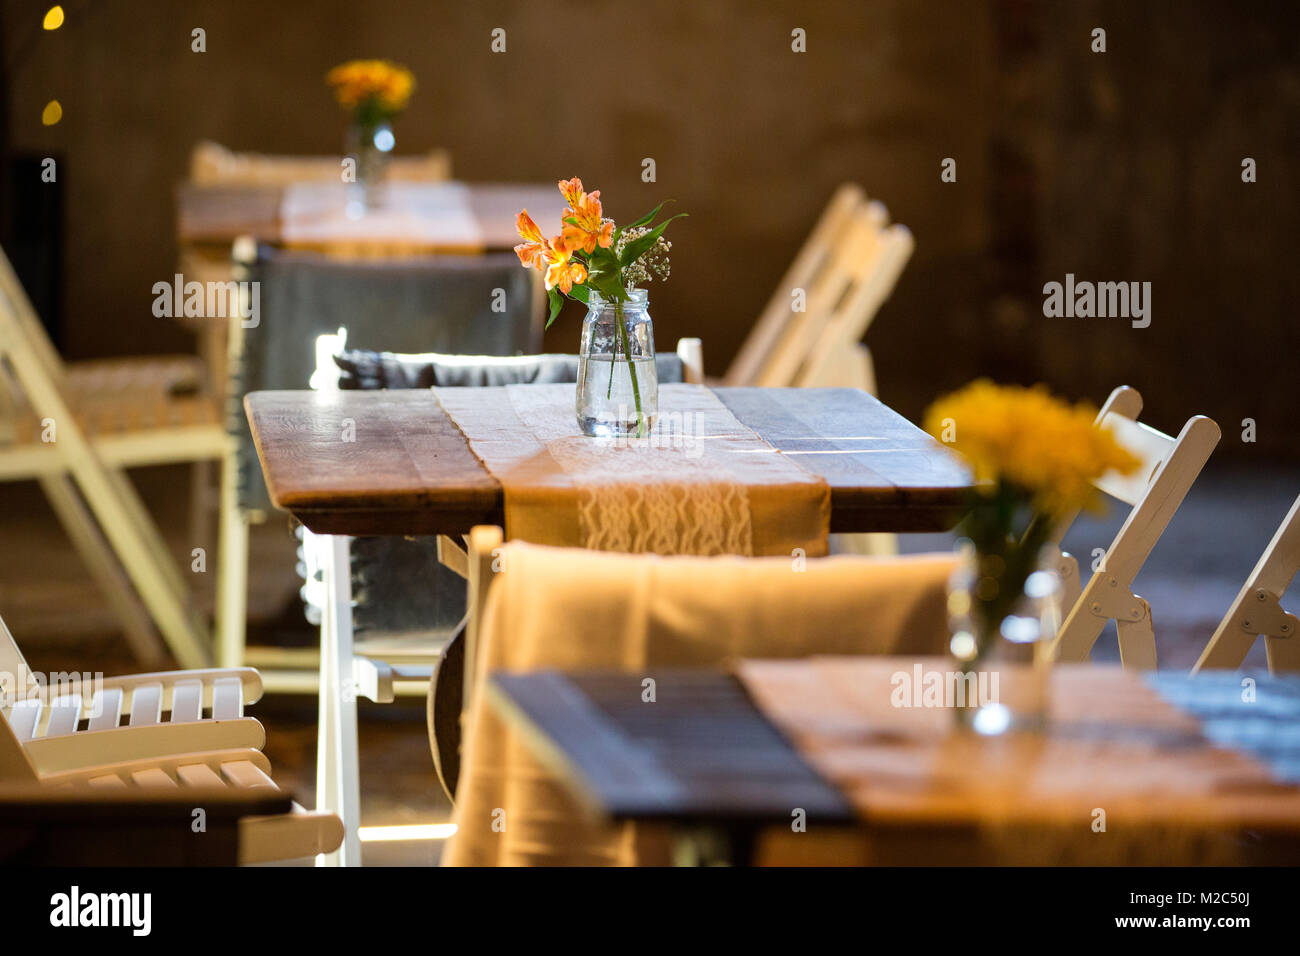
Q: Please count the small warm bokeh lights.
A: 2